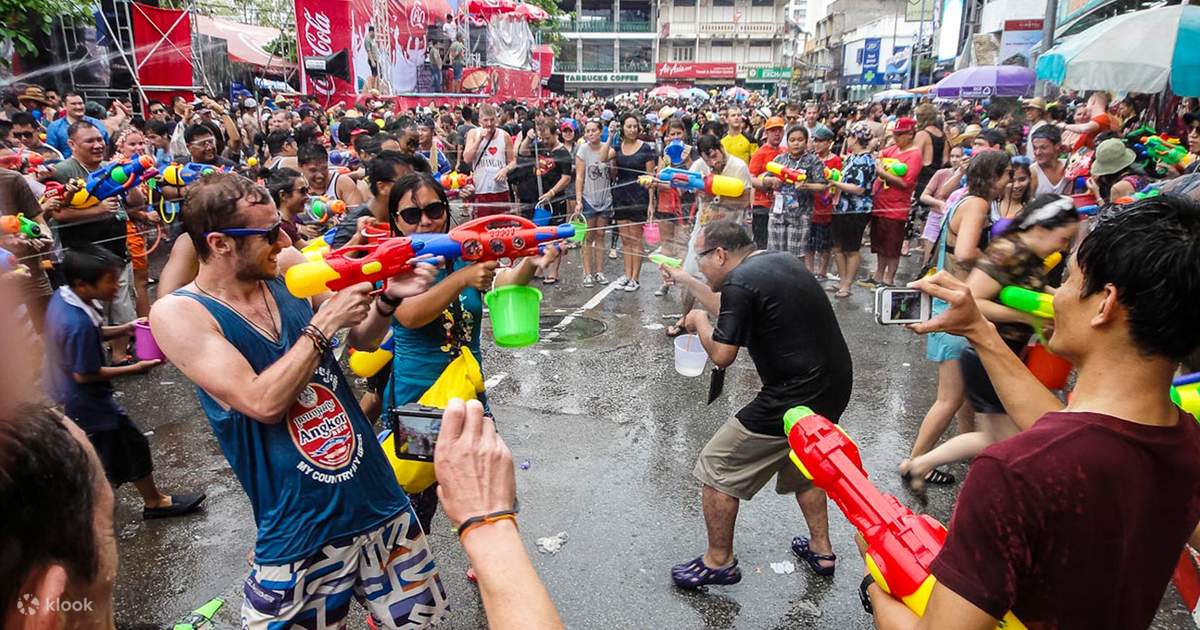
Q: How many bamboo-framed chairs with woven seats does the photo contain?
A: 0